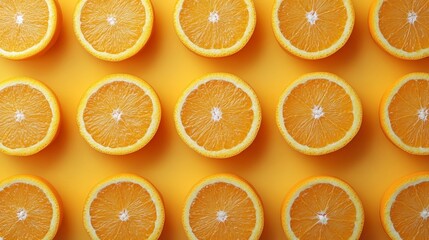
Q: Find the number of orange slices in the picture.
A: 15